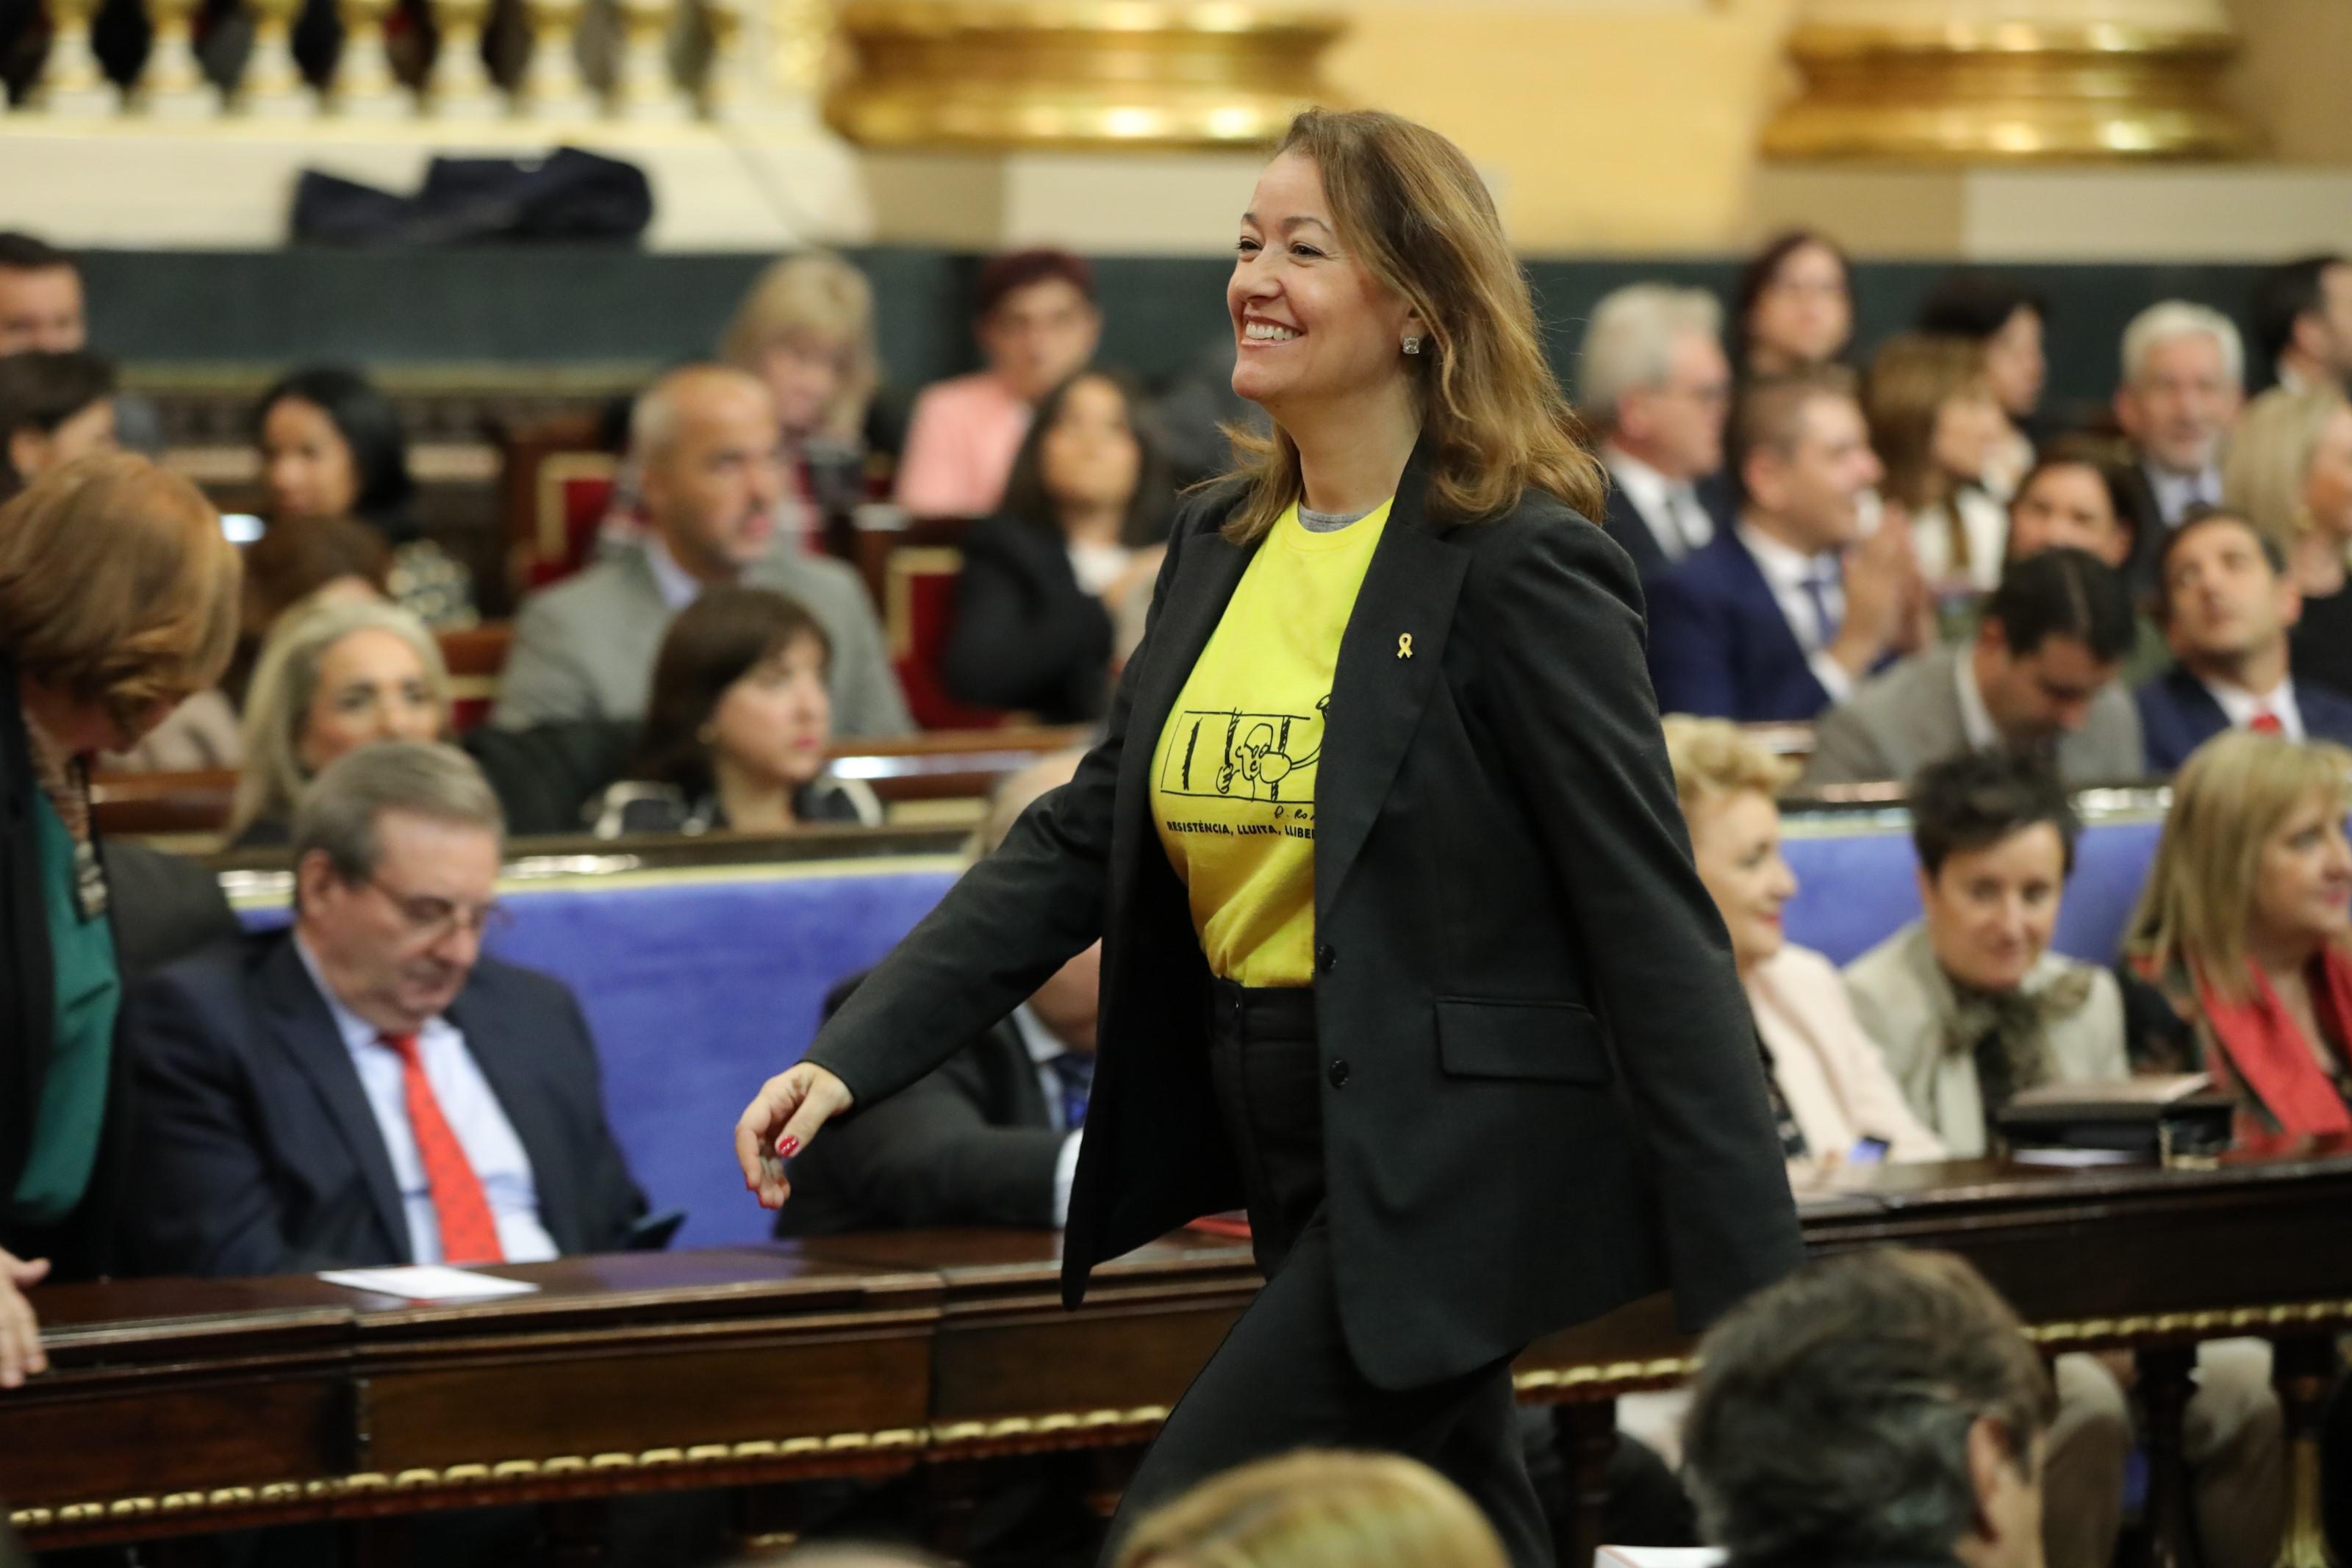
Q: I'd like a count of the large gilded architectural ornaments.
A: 2